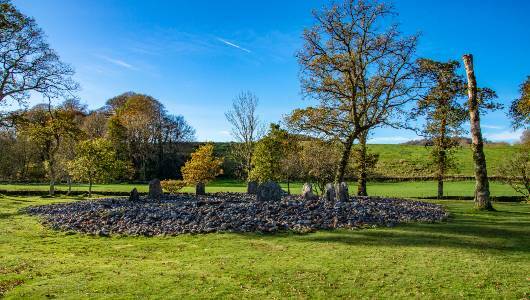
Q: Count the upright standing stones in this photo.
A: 8